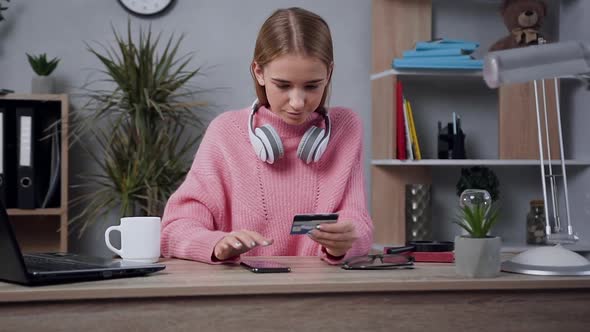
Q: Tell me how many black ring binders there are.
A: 2